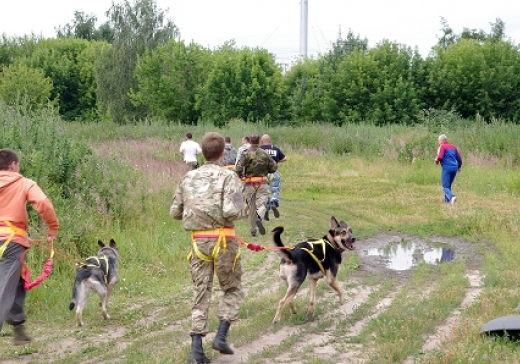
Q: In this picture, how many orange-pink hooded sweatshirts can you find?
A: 1